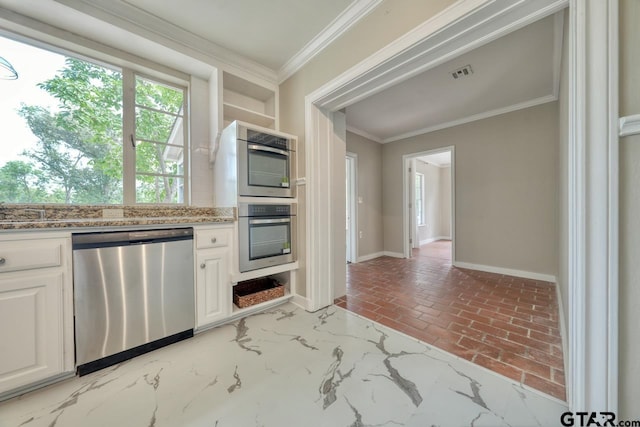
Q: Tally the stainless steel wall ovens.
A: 2